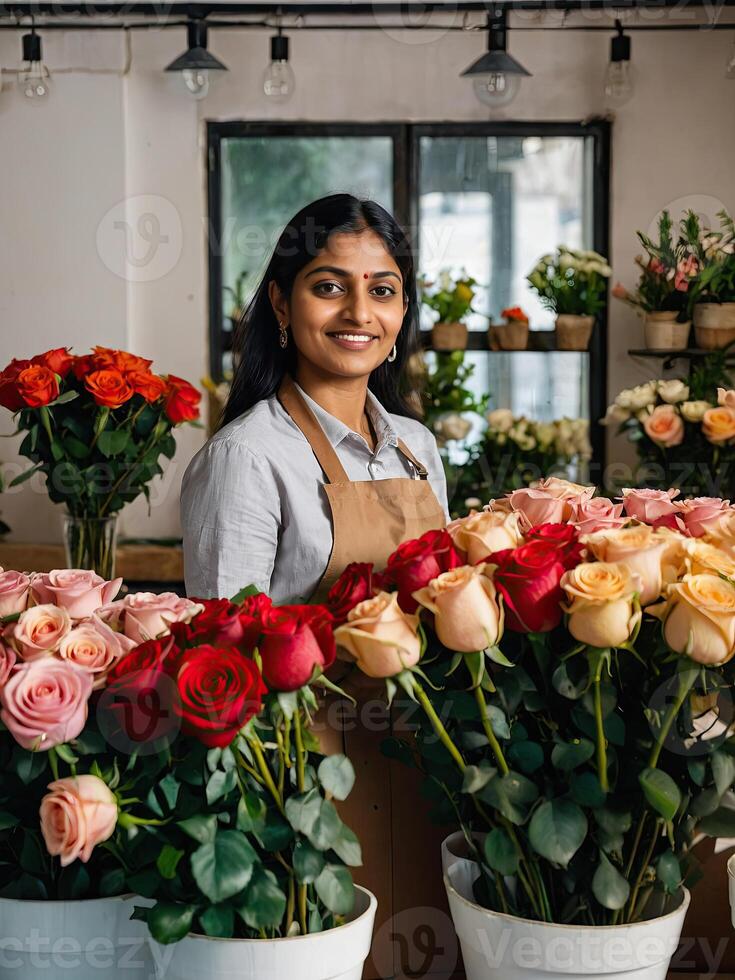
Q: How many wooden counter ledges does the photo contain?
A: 1